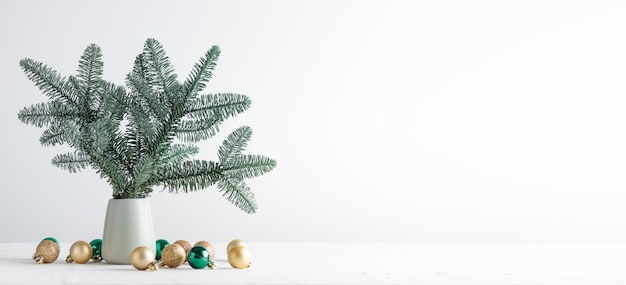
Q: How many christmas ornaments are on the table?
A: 12